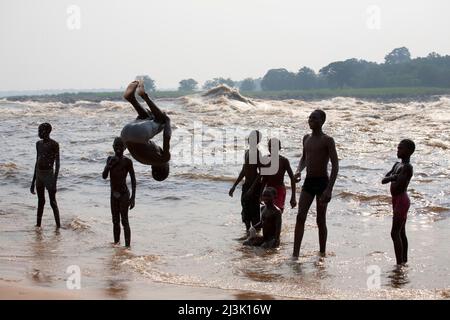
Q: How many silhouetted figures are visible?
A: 8